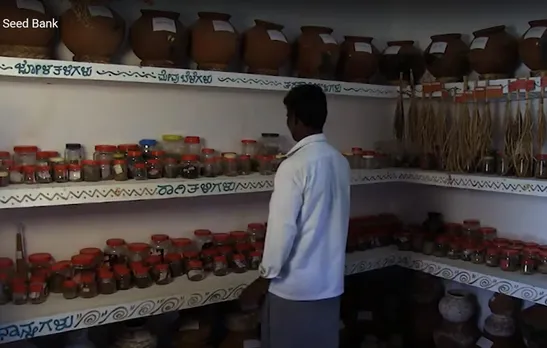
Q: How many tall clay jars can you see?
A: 11